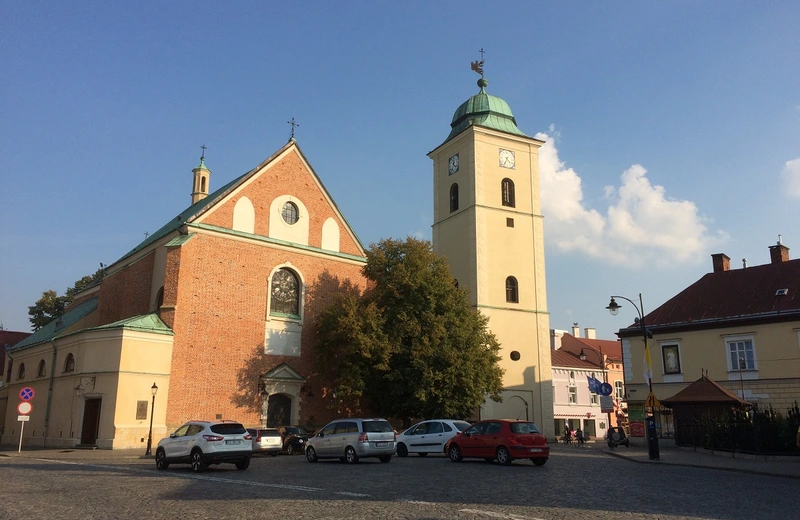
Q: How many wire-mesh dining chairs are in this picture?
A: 0